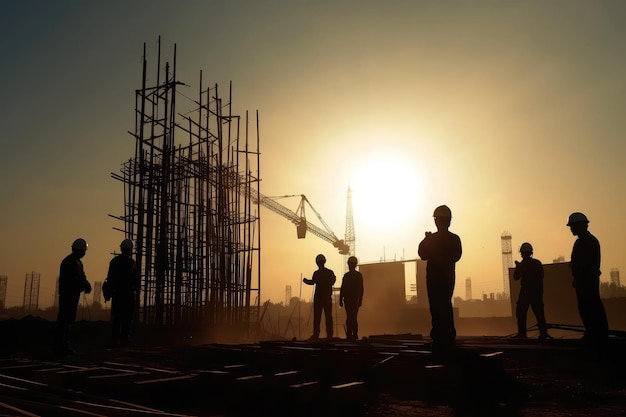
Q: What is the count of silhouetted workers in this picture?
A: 7